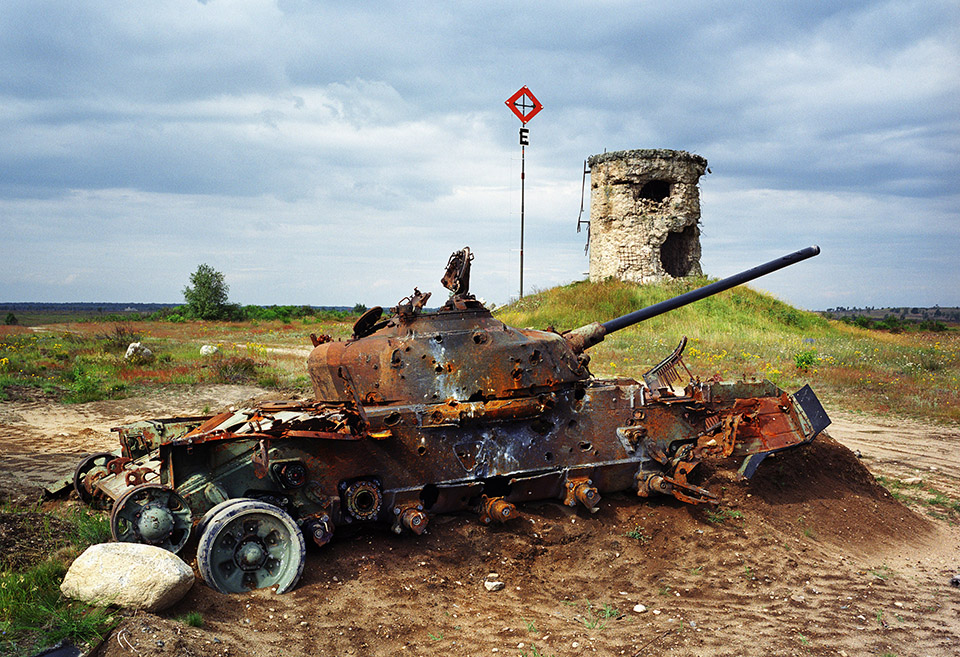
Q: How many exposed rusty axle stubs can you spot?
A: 5